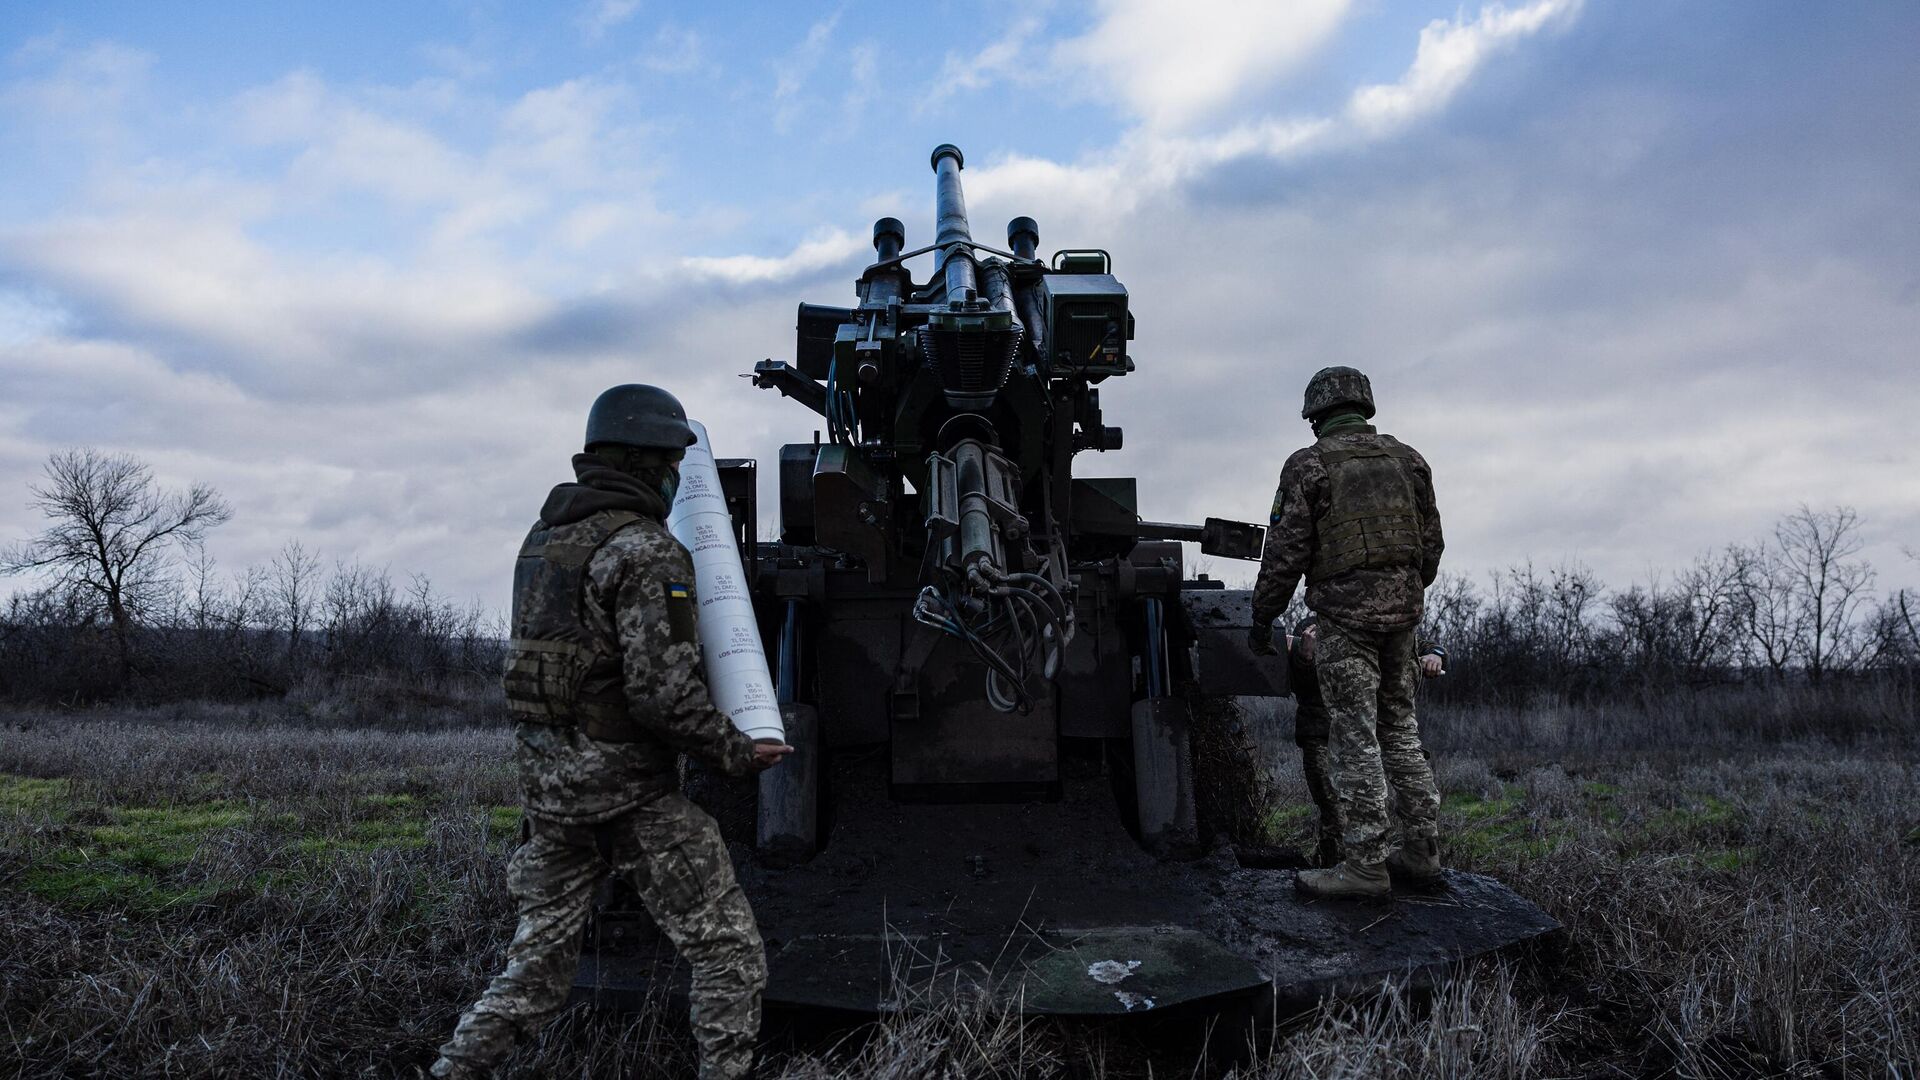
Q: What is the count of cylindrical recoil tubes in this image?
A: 2